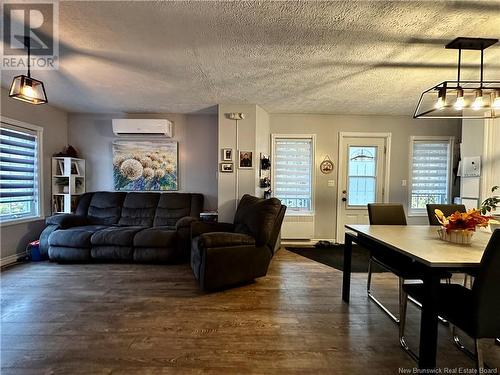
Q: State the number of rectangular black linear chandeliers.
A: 1